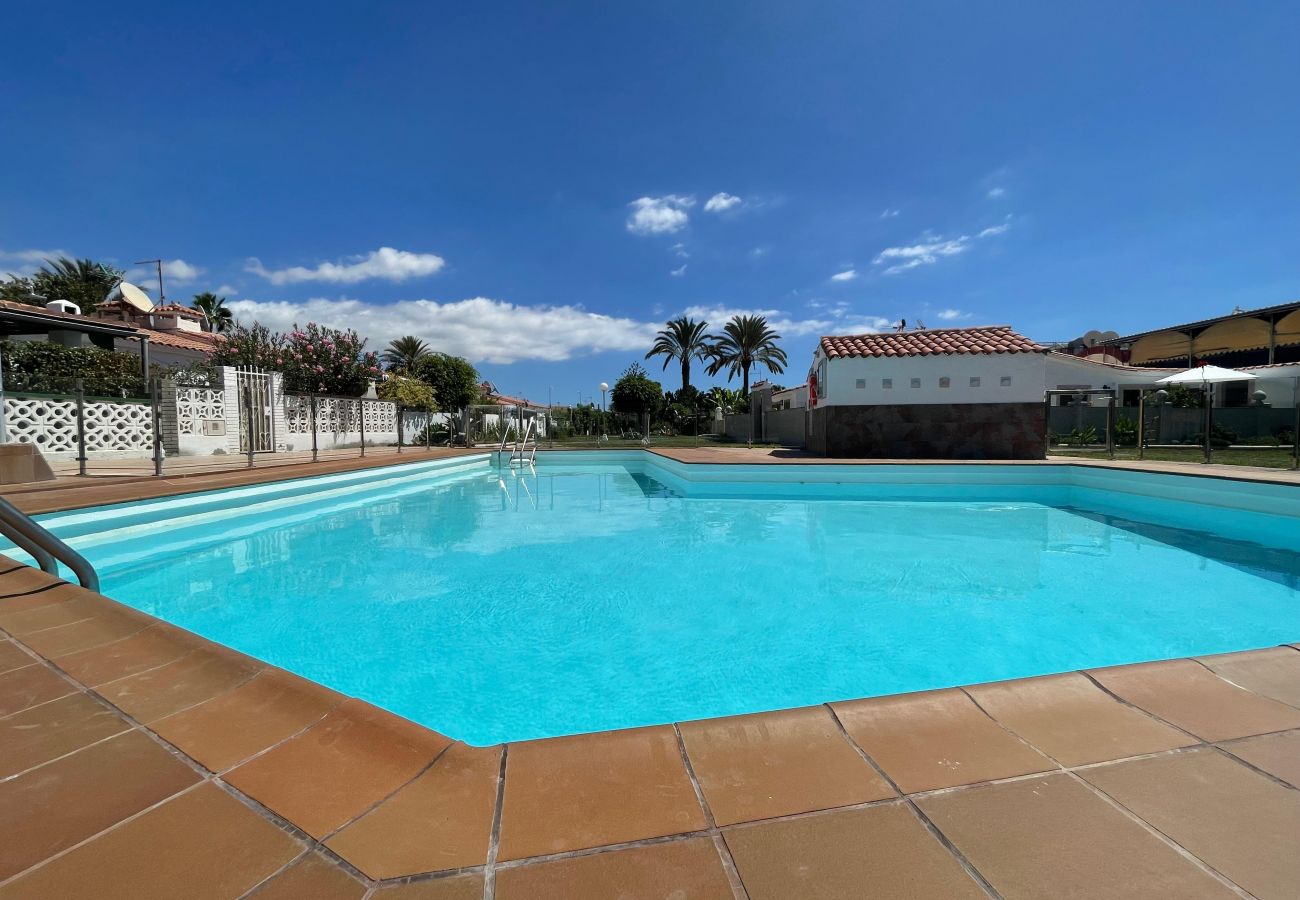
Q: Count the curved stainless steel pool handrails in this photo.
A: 4